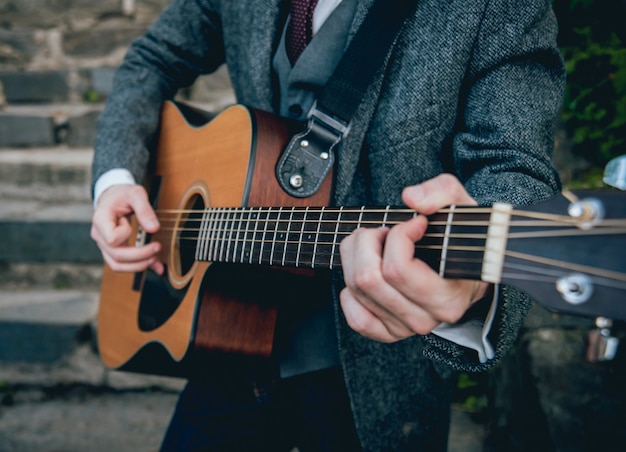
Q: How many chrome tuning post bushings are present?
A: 2